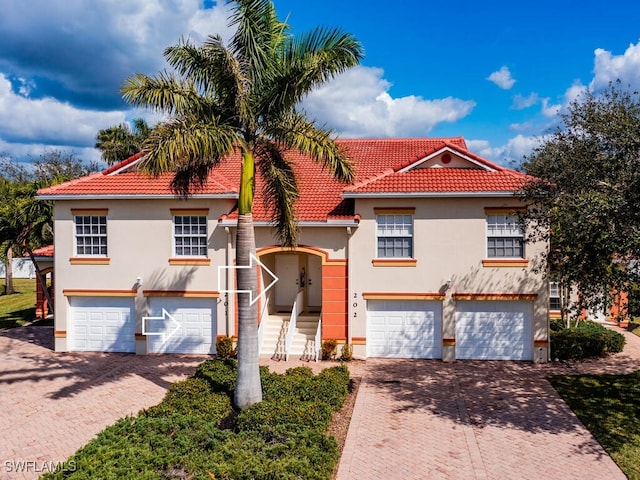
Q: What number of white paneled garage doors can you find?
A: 4